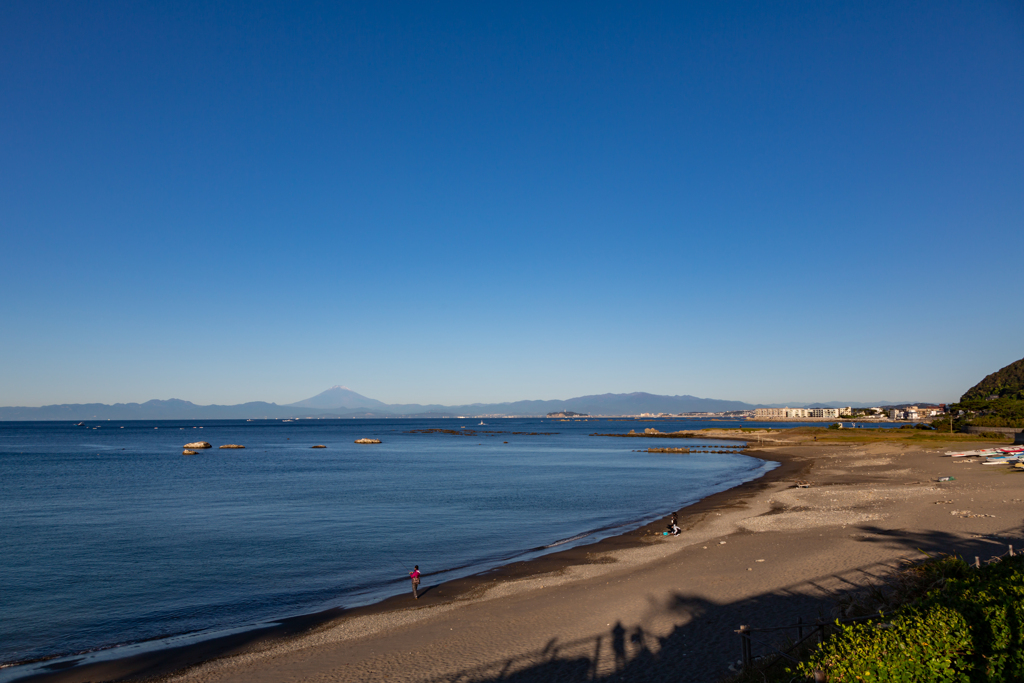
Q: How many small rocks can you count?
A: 5